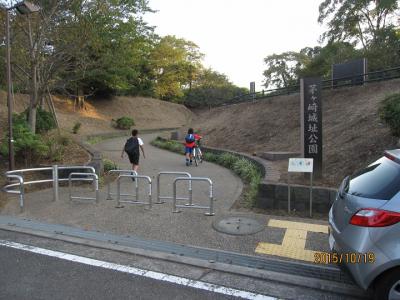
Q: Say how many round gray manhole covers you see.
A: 1